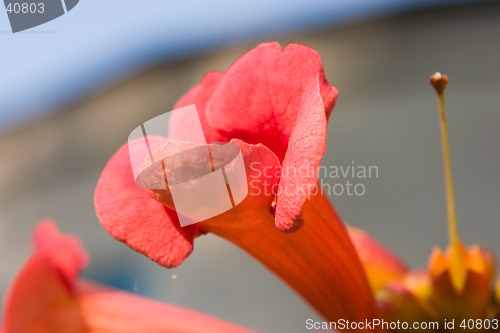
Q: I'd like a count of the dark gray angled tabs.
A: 2